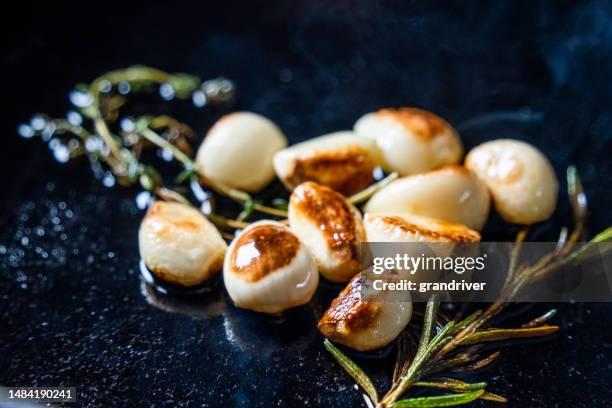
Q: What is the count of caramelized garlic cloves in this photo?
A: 10